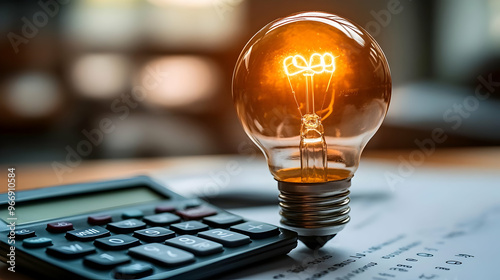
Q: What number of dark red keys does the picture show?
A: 4